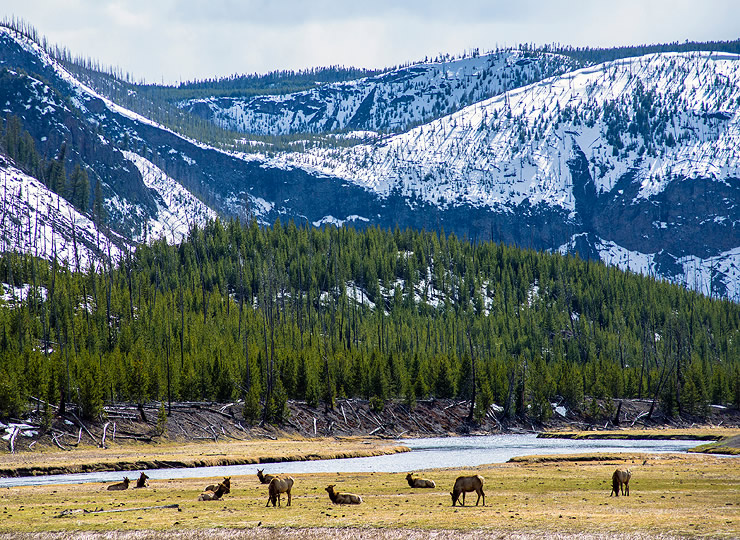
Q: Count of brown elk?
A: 10